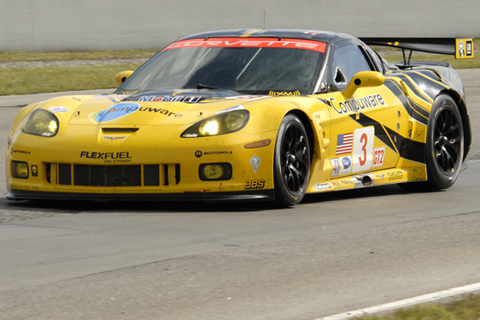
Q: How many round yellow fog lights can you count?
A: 2